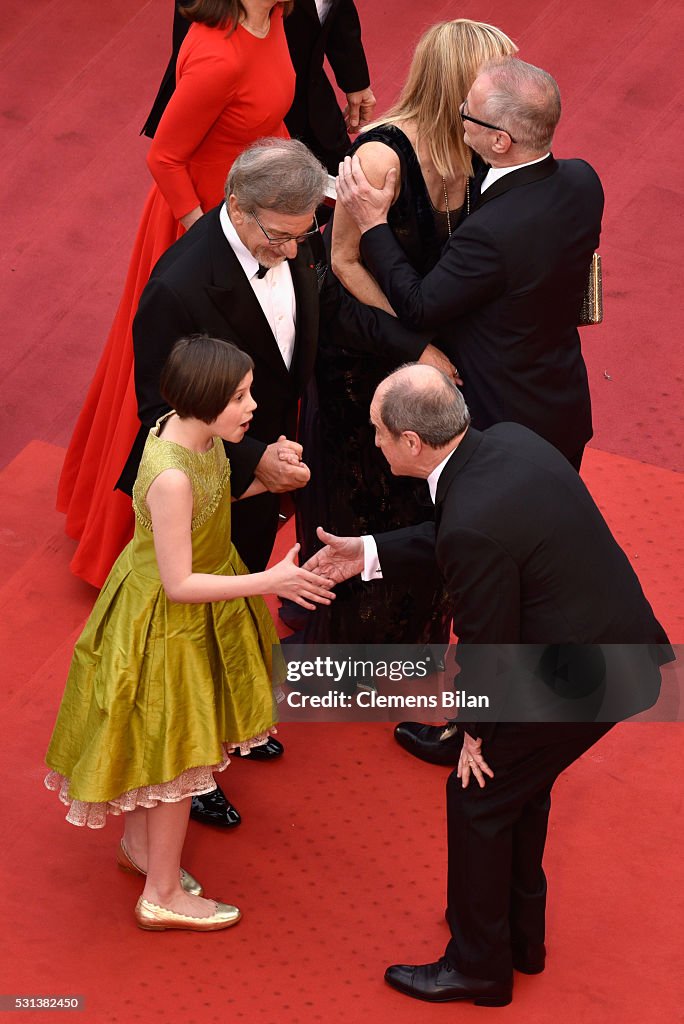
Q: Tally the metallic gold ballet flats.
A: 2